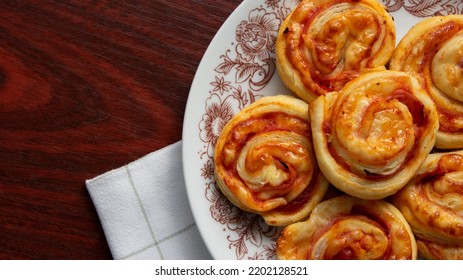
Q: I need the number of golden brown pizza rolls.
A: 6